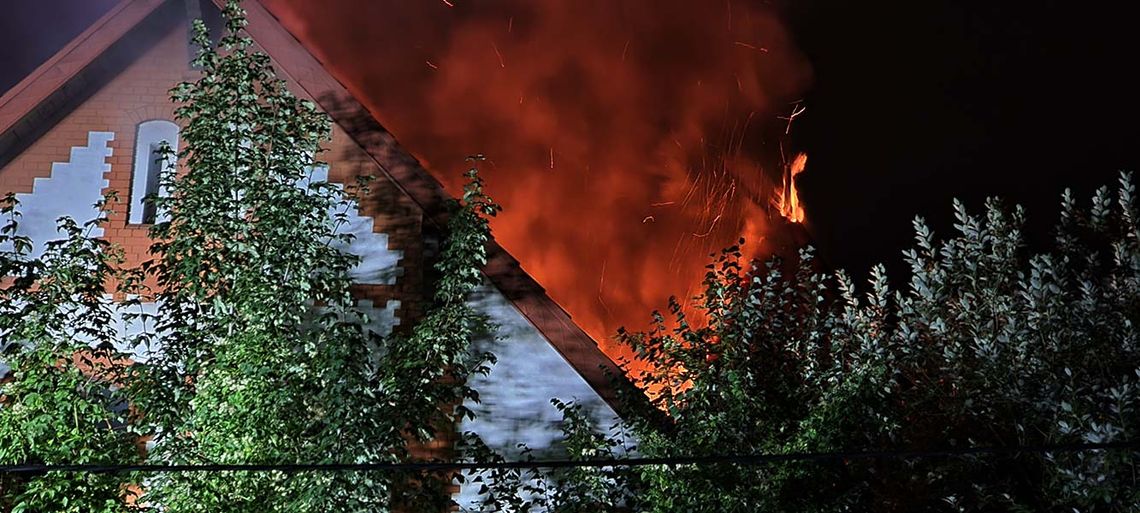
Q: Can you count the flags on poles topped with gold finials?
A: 0